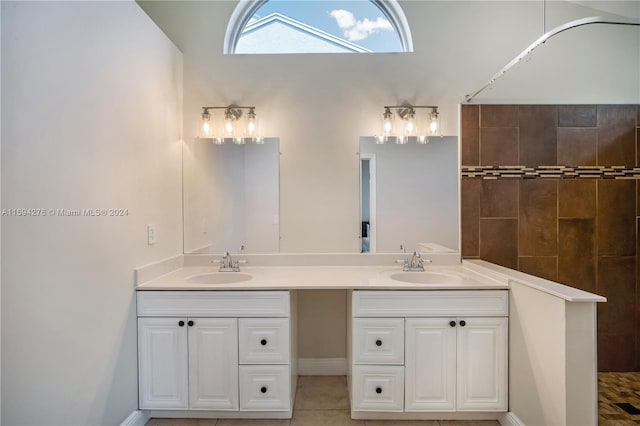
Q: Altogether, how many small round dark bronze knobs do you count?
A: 8